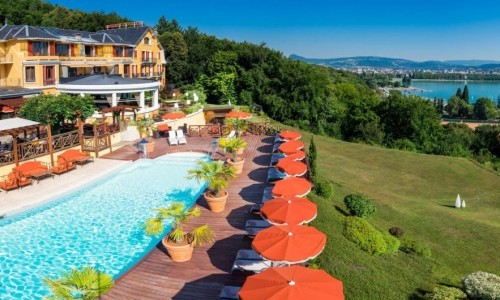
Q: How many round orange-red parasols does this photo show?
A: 10